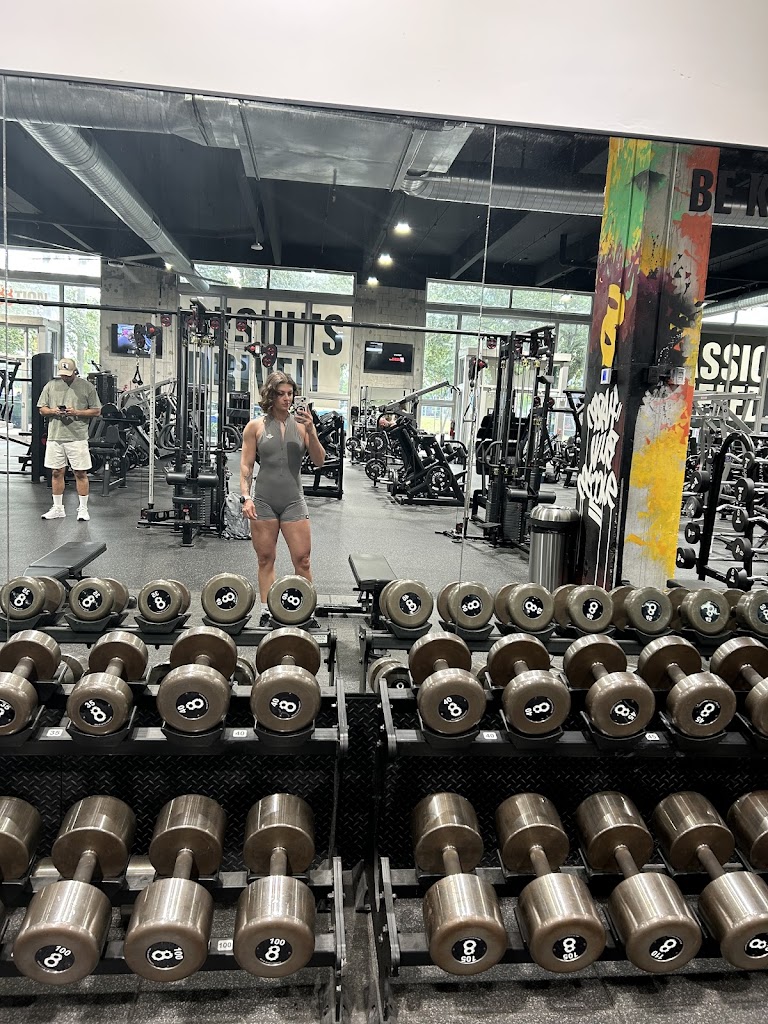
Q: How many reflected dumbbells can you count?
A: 12